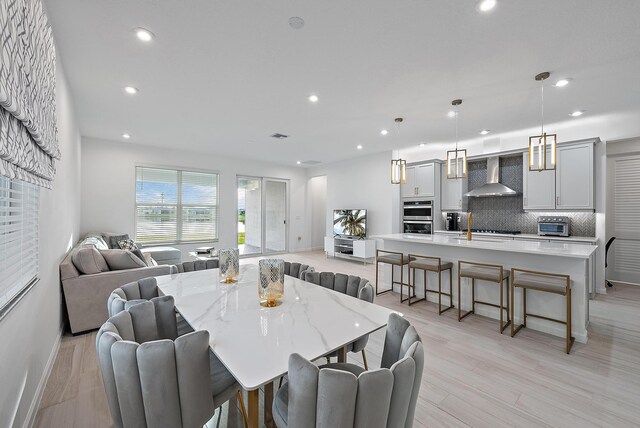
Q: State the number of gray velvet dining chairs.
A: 6